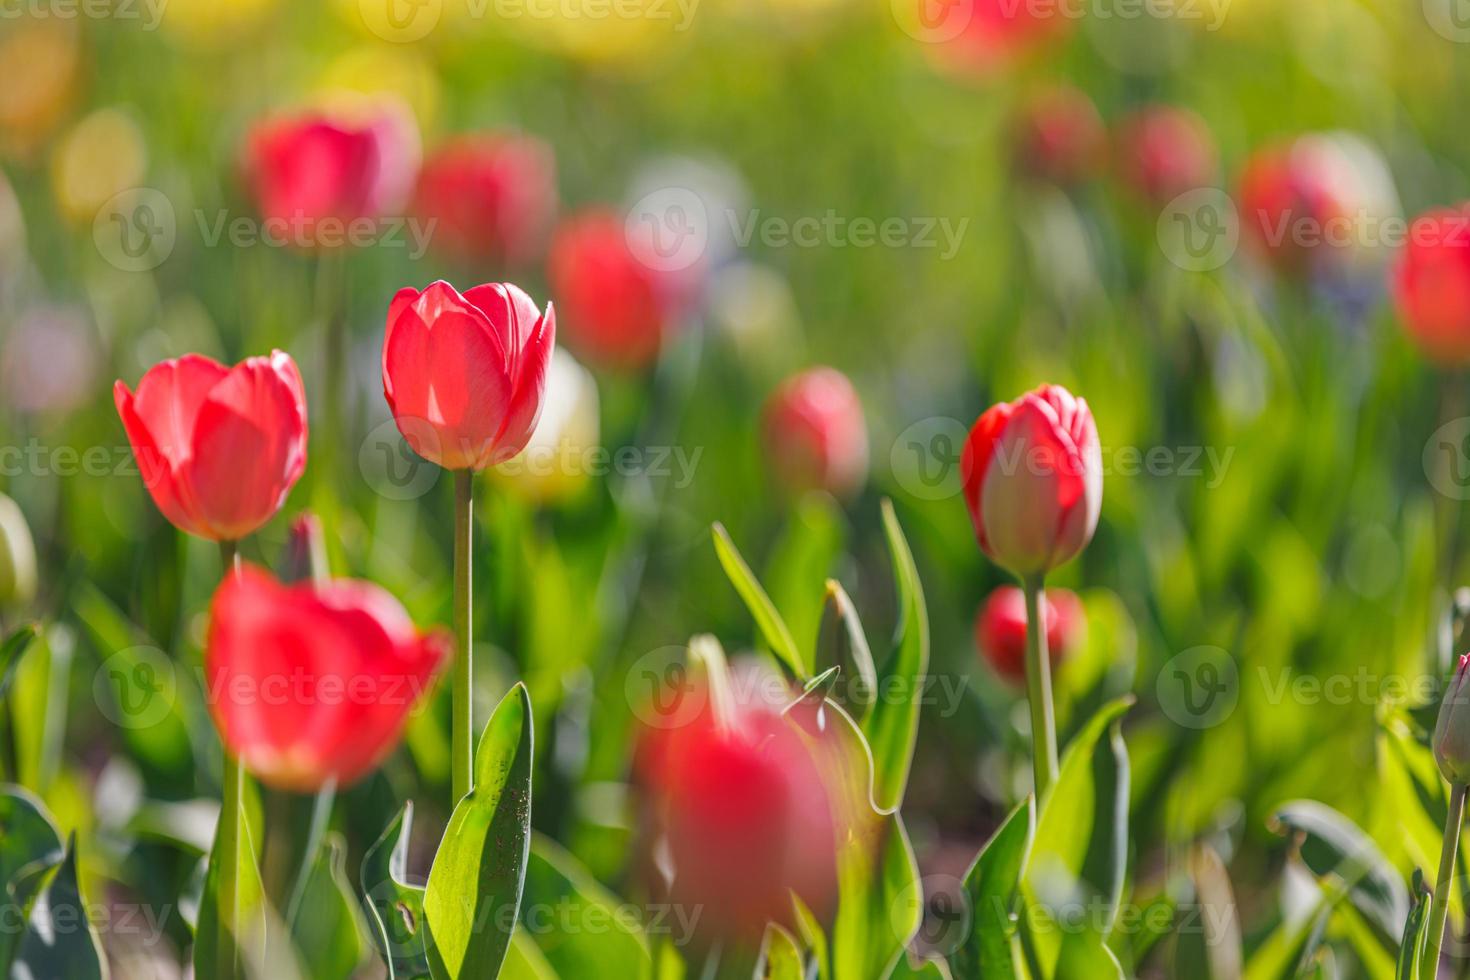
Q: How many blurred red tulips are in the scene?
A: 12